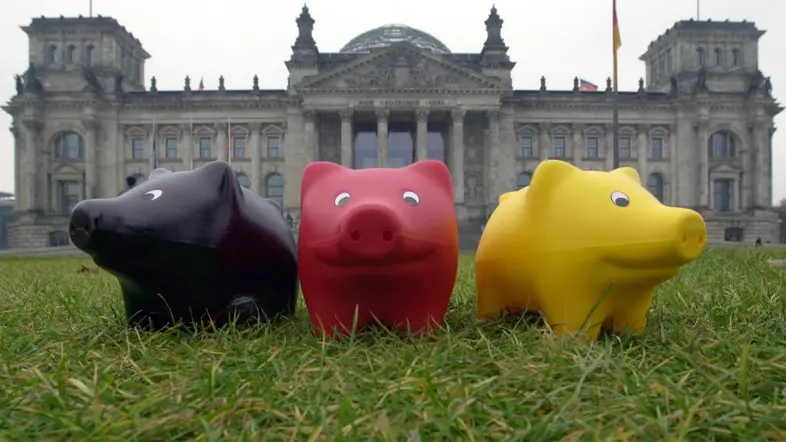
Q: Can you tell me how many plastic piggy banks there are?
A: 3